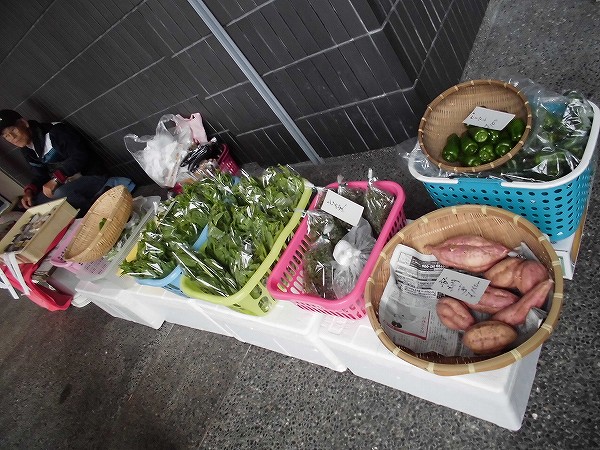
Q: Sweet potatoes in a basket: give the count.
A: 7